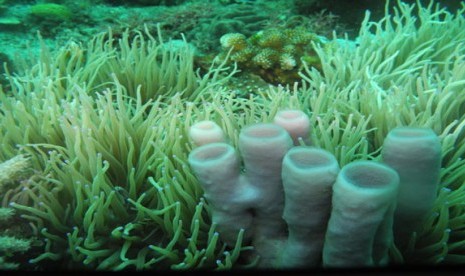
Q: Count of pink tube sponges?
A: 7